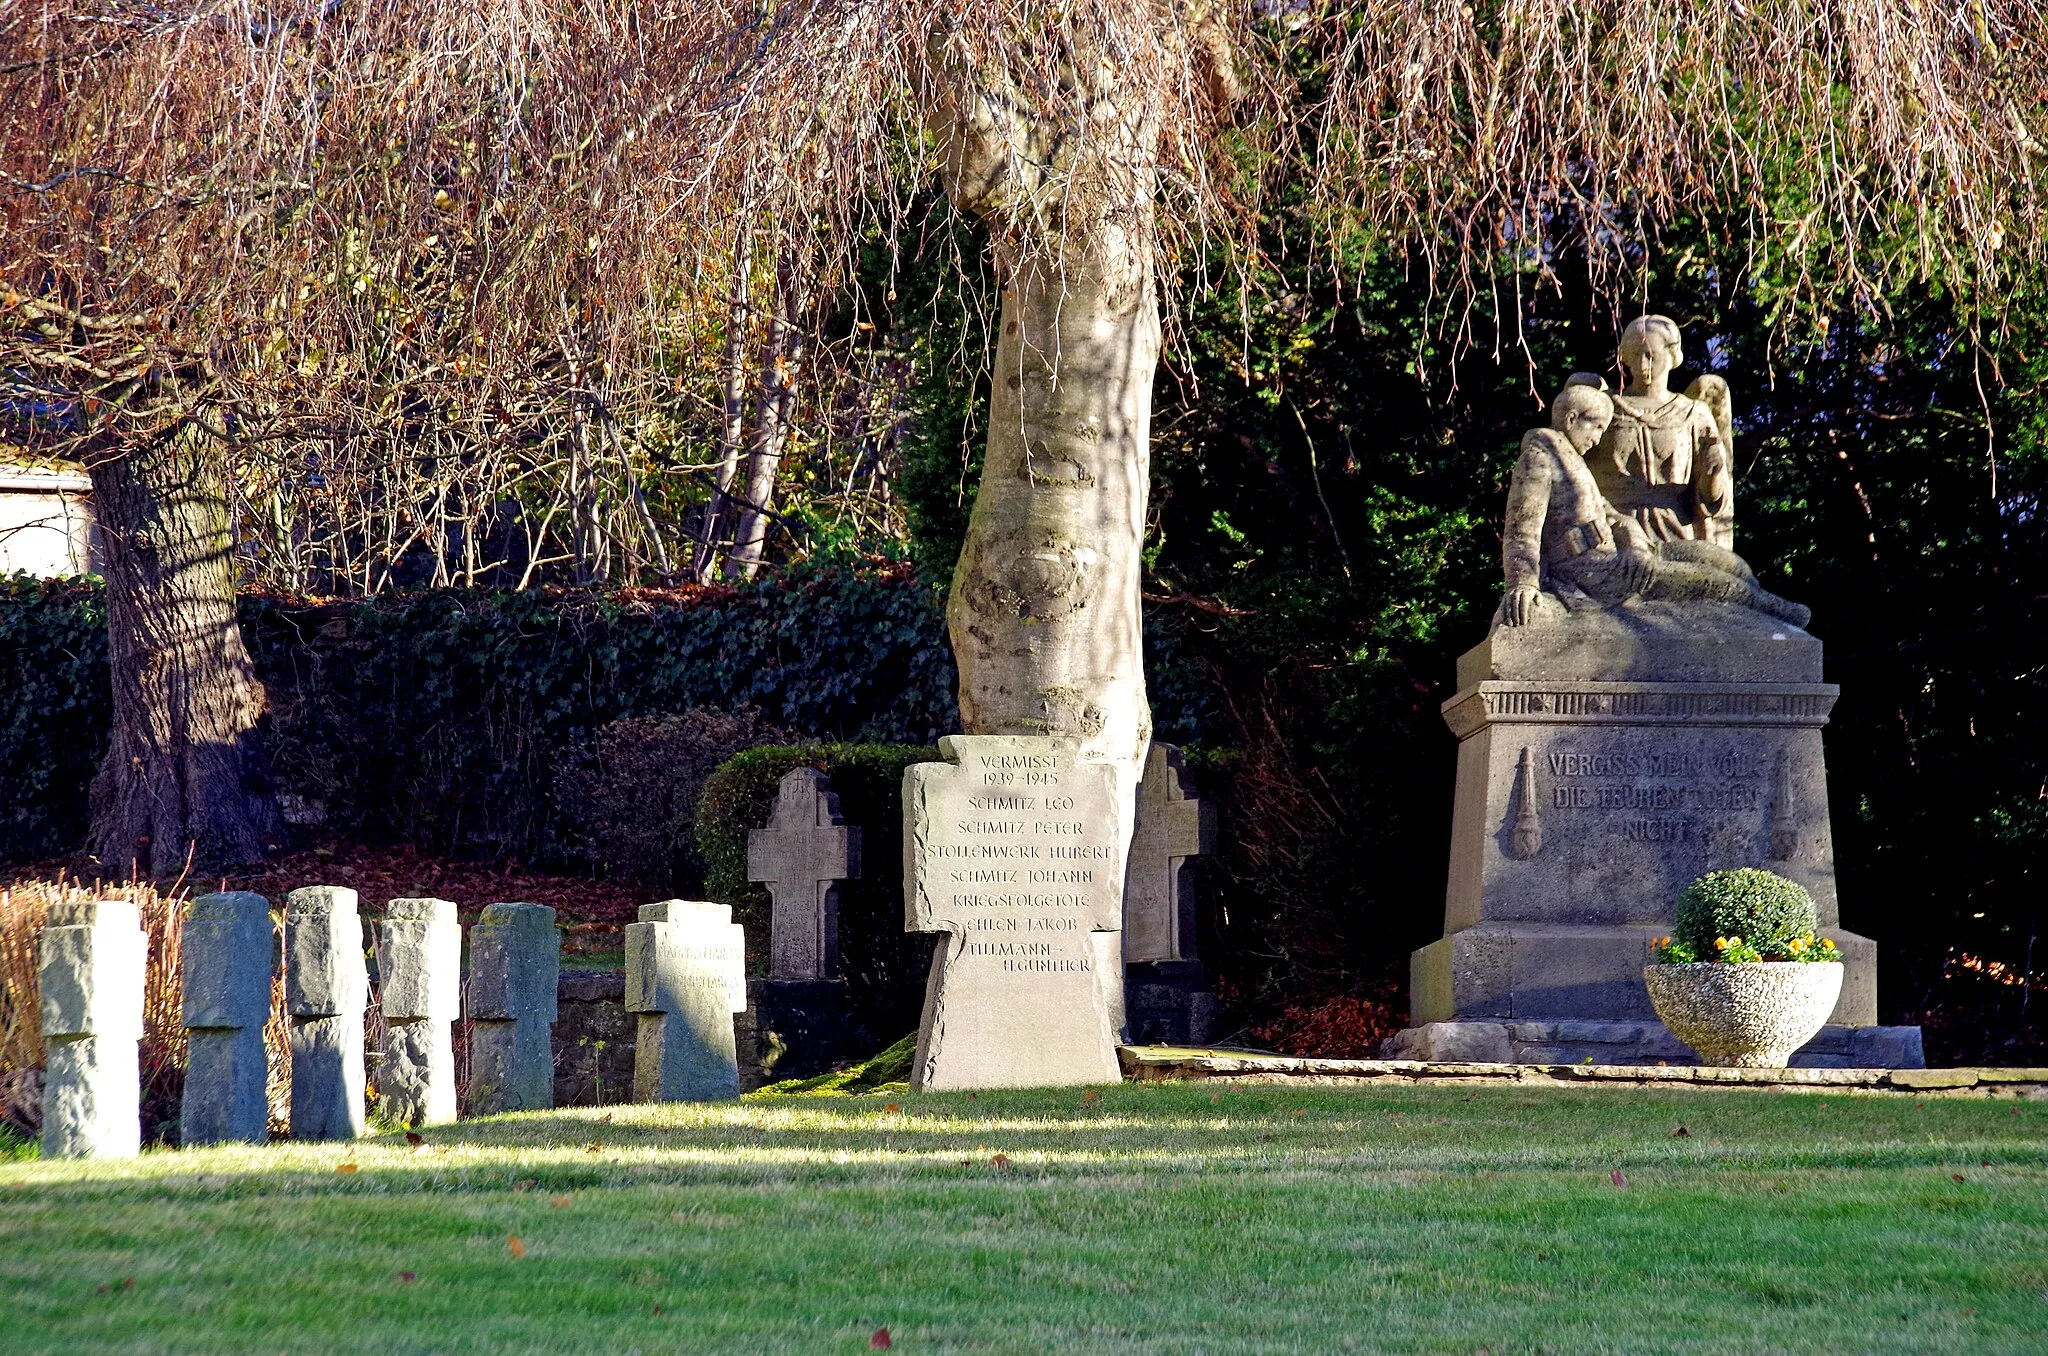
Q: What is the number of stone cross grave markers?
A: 9